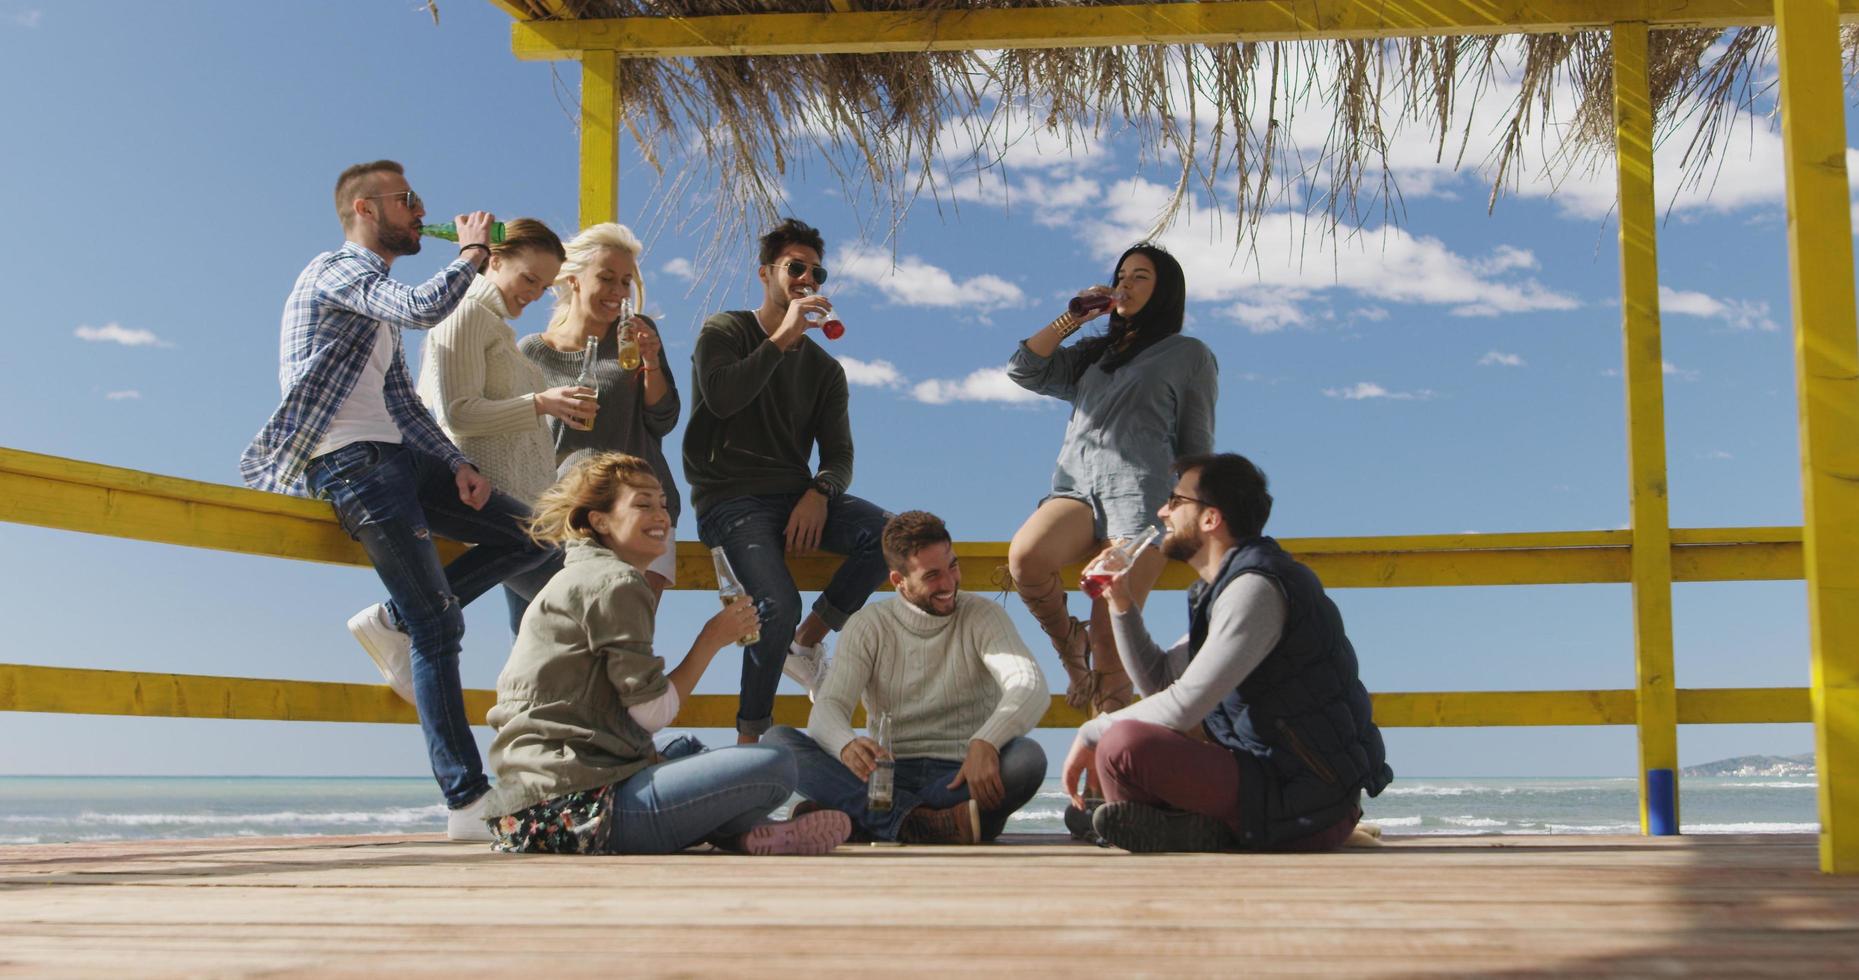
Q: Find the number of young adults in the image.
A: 8